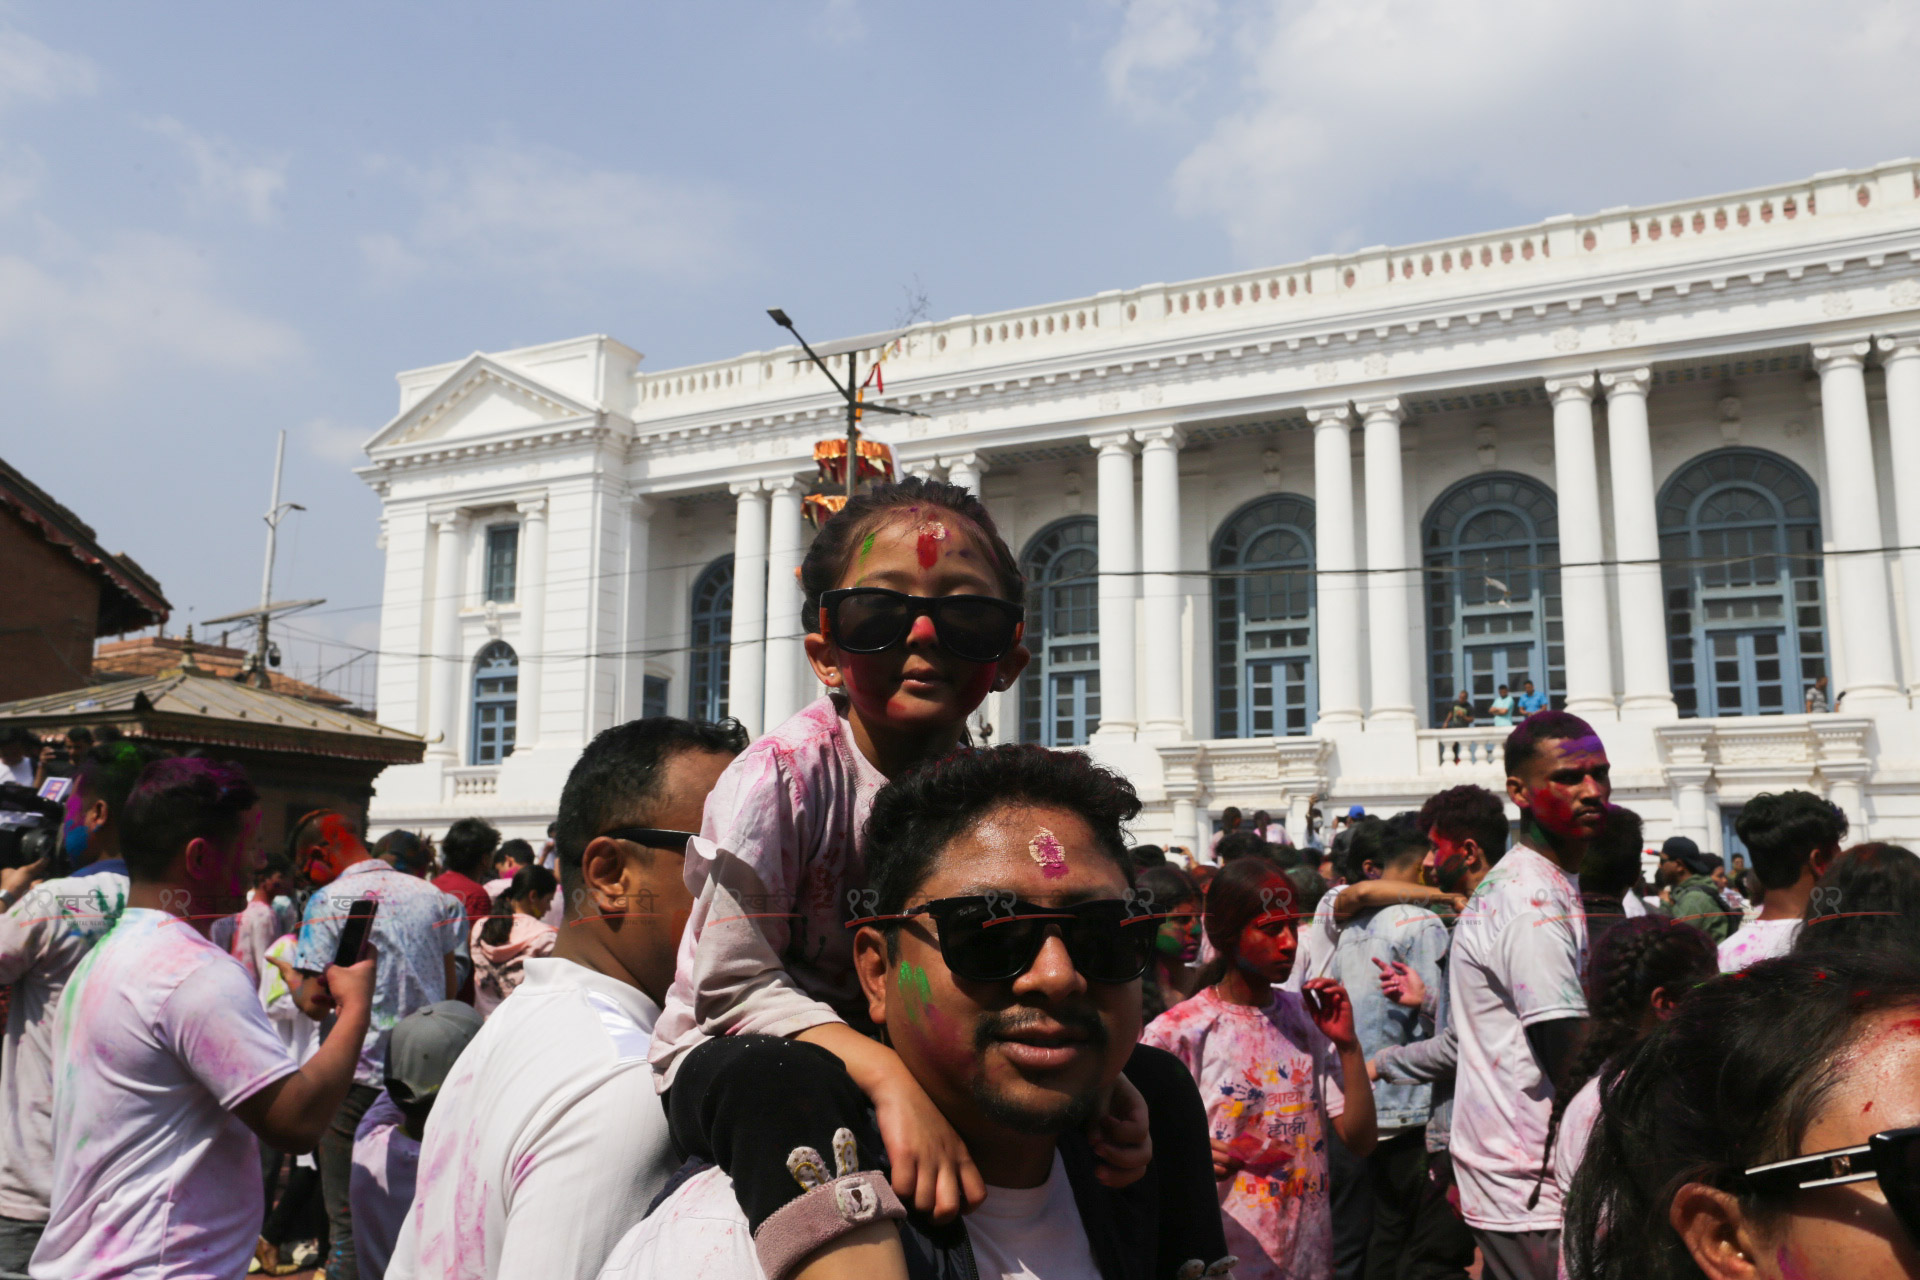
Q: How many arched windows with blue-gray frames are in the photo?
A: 6